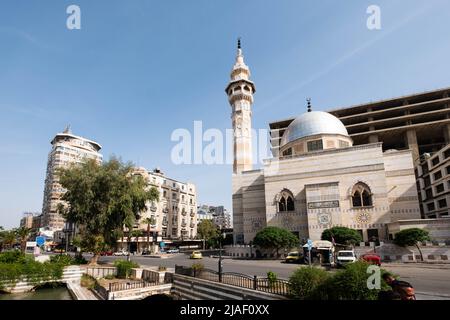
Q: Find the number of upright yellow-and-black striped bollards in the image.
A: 0